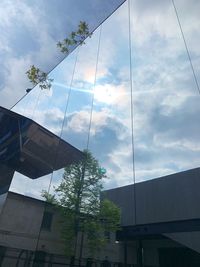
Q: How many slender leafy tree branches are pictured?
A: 2